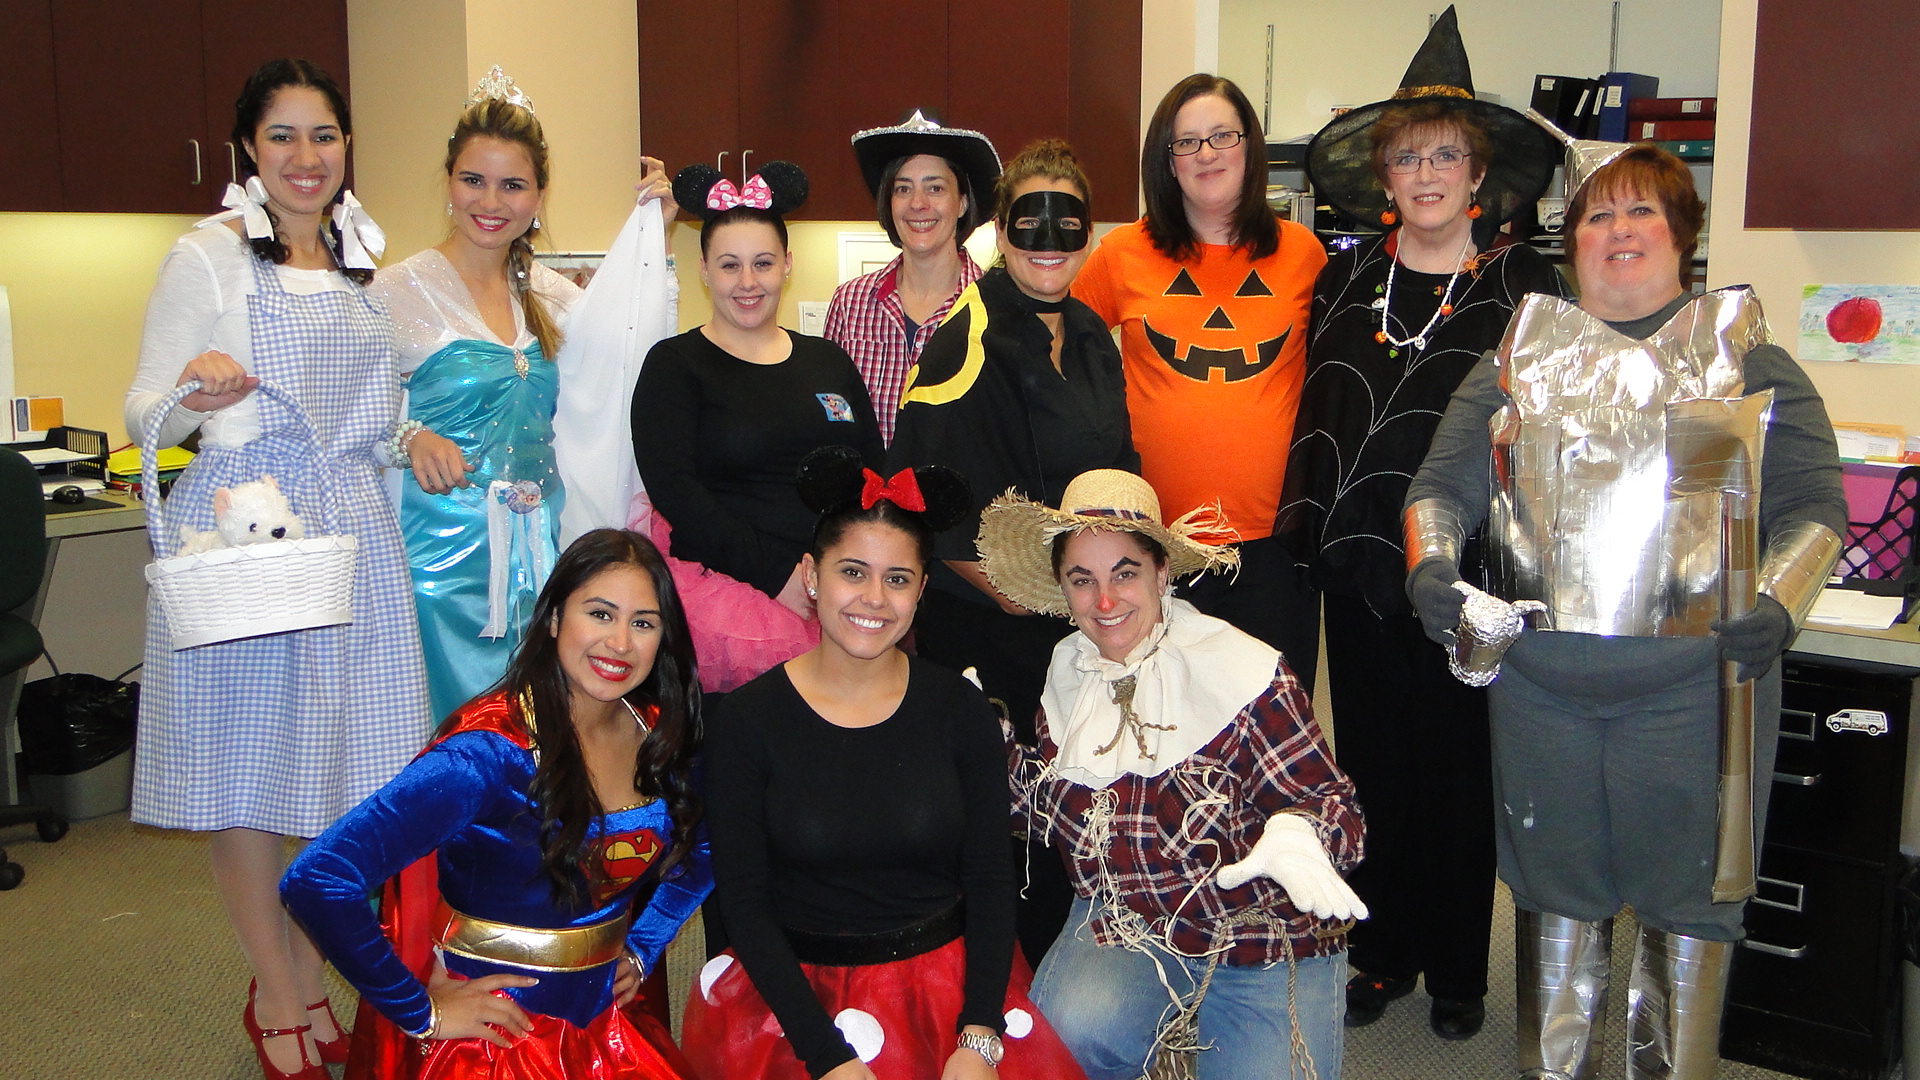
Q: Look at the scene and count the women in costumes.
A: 11